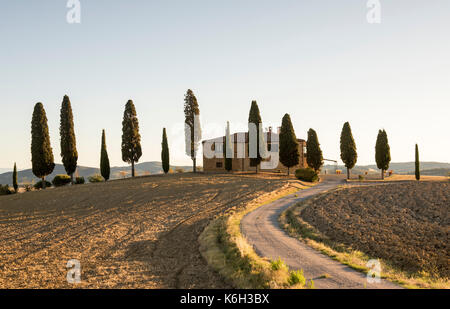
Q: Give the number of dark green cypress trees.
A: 14